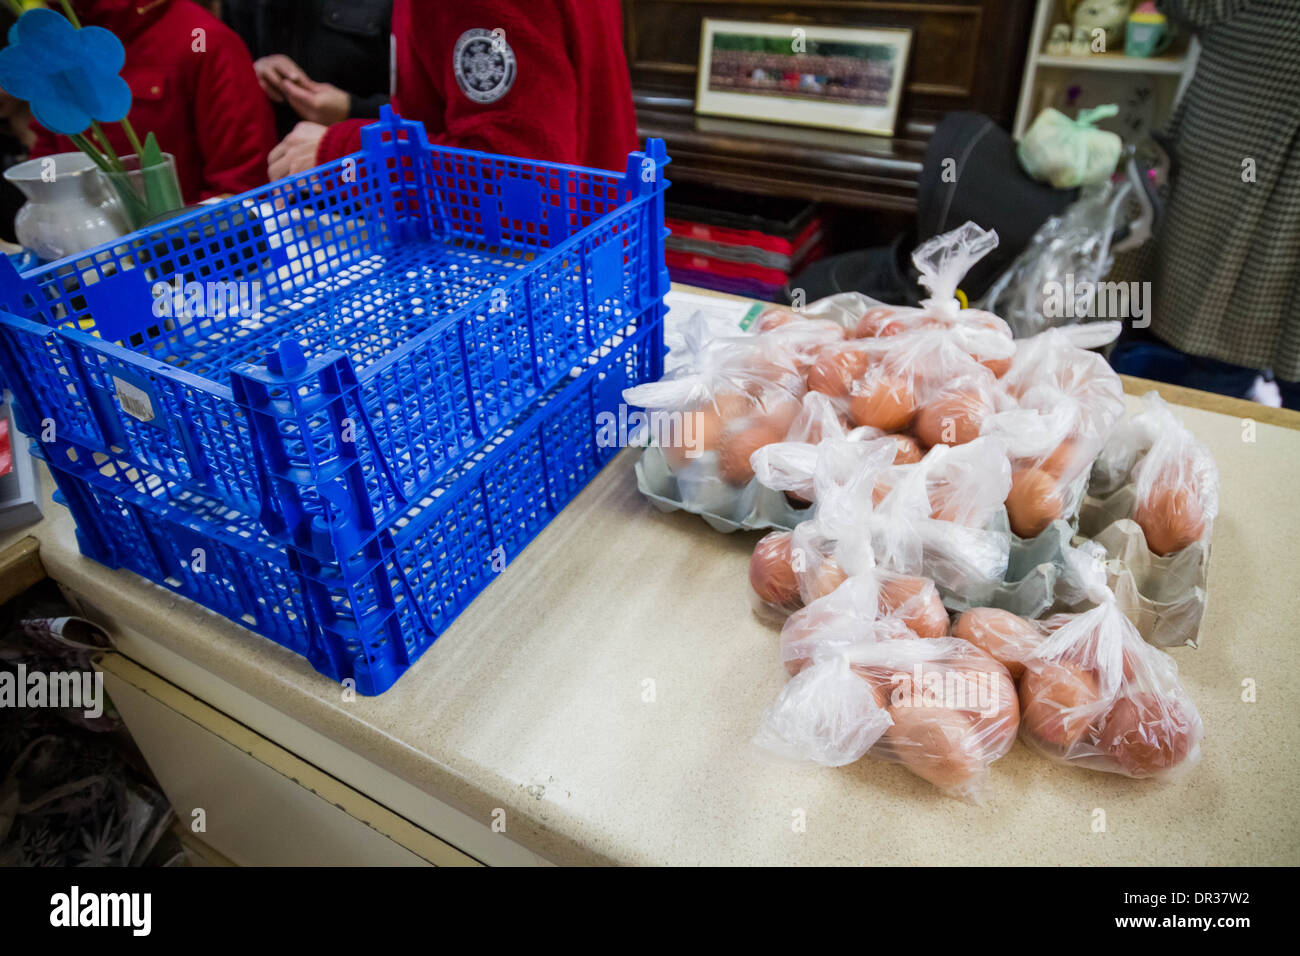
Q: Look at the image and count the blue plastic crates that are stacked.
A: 2